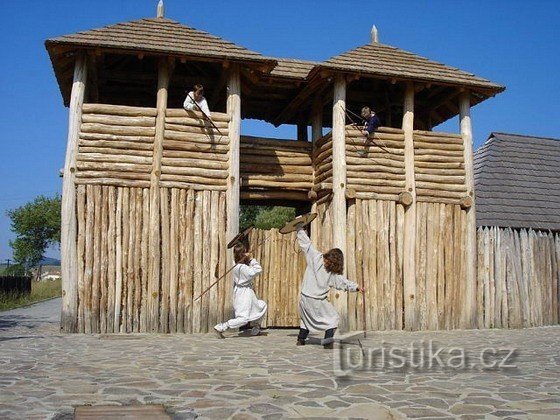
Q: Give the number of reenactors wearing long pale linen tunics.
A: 2